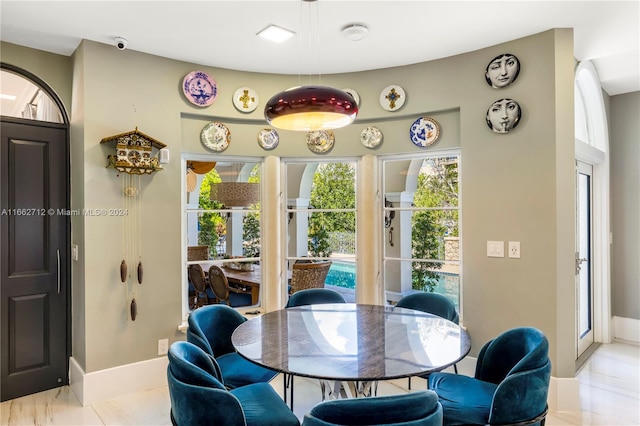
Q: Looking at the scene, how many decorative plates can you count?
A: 11